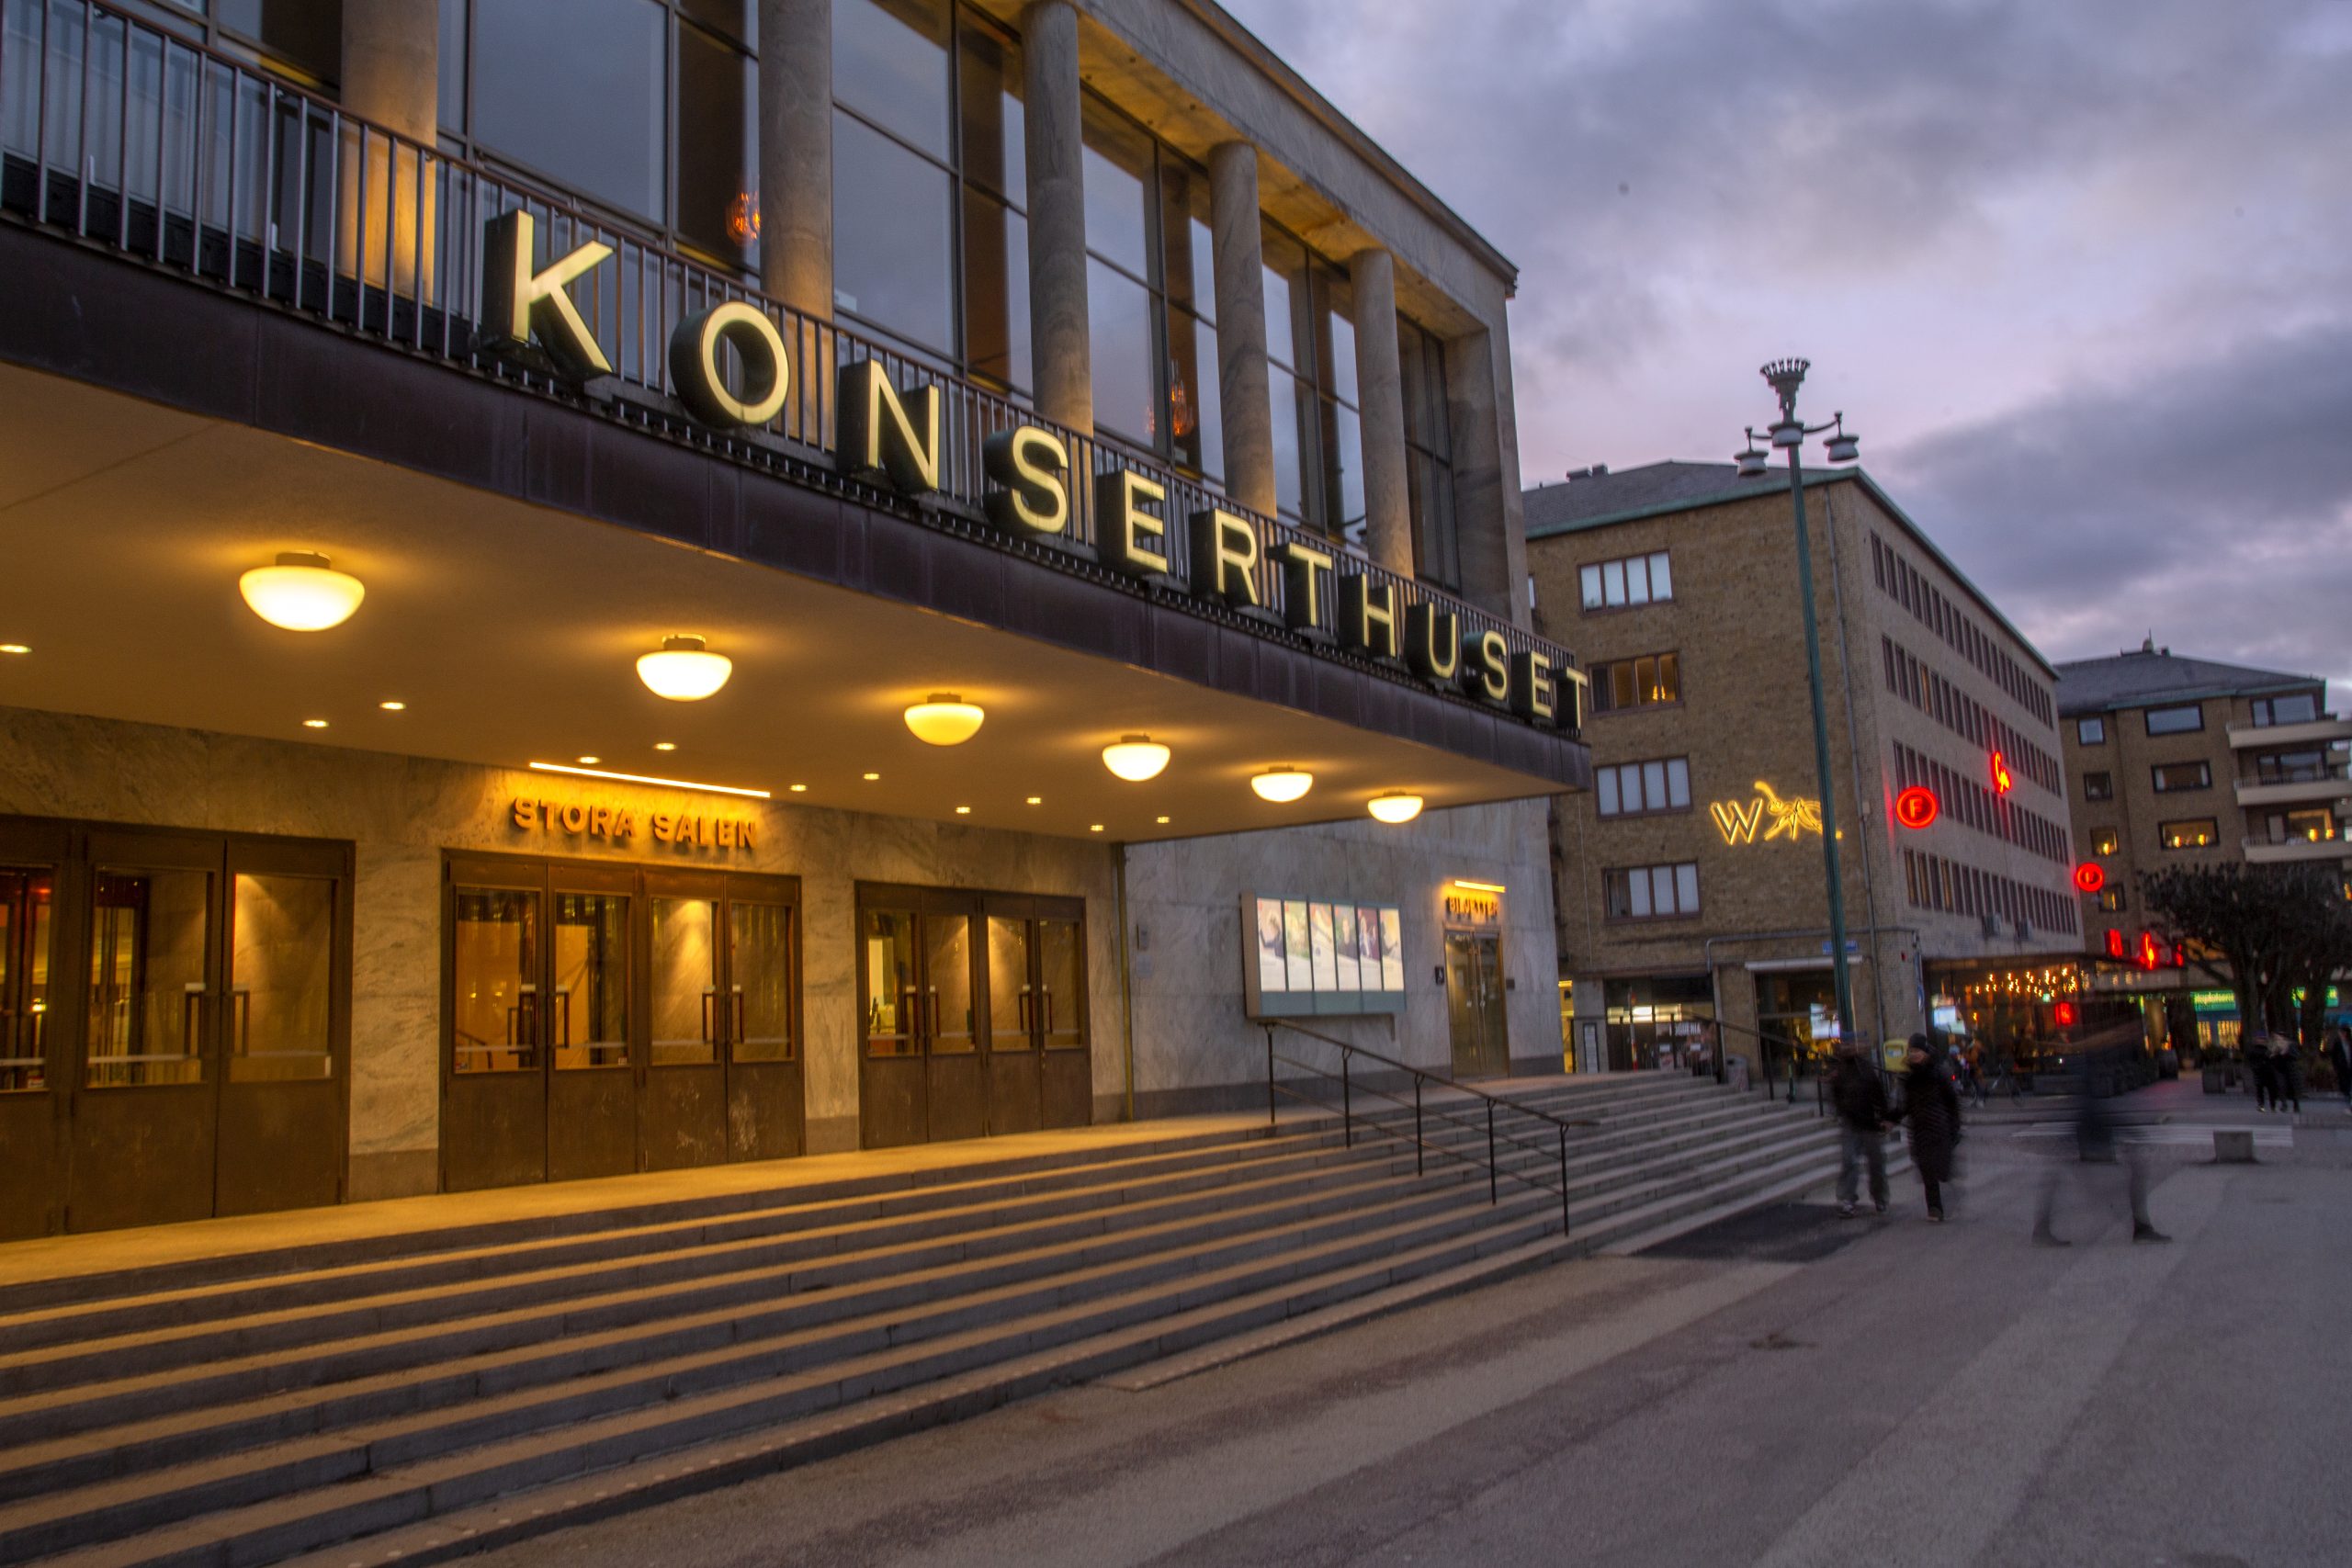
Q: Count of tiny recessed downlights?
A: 11